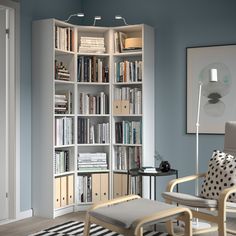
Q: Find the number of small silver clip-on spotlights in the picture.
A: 3